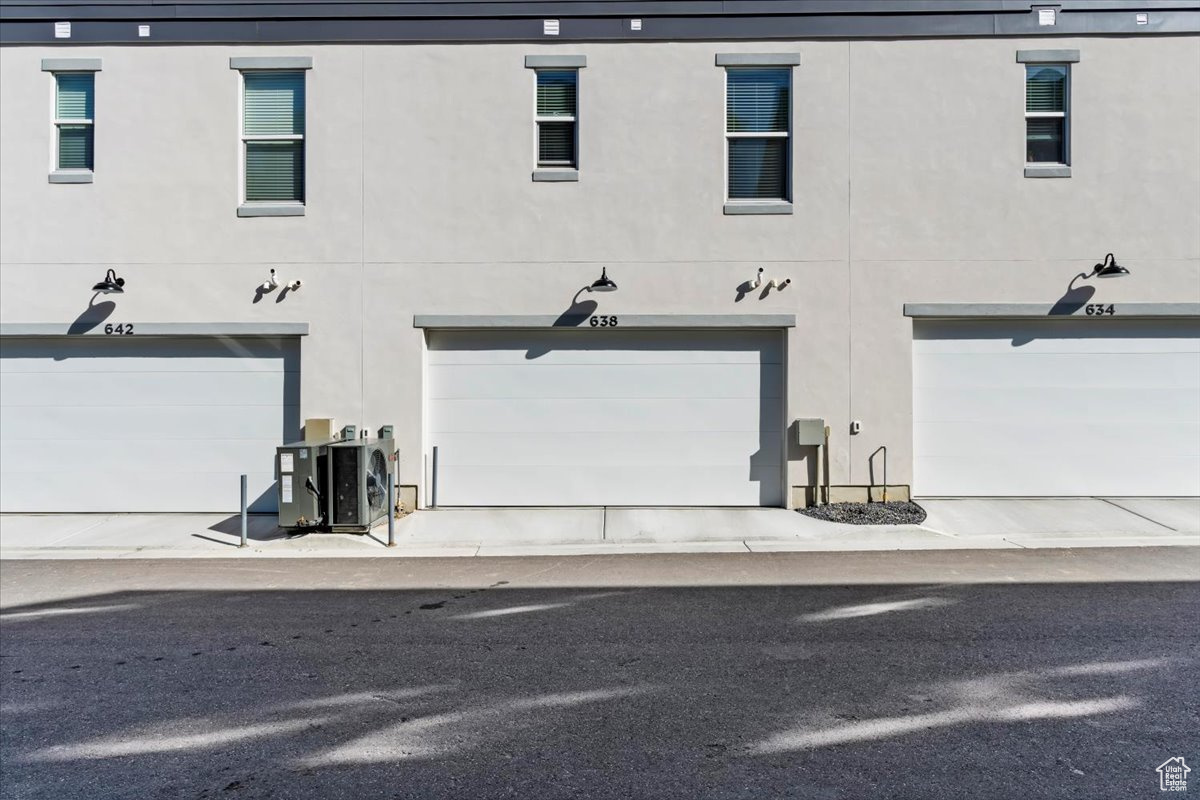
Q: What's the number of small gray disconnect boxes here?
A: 2